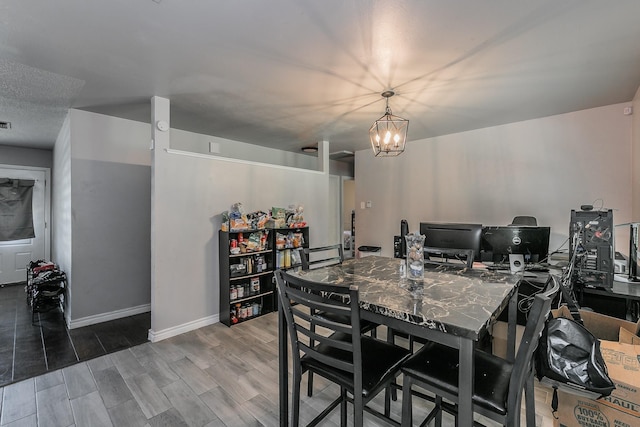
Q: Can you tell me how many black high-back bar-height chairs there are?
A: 4